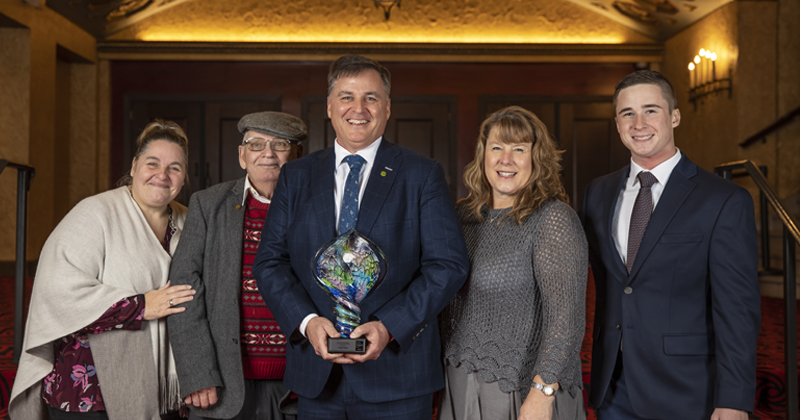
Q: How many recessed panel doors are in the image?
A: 6